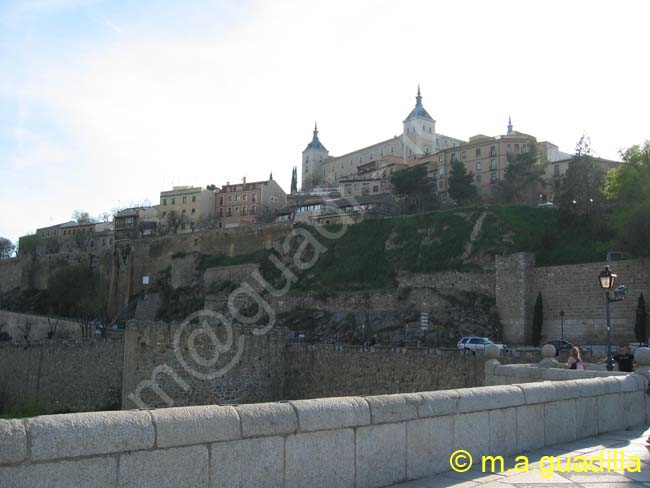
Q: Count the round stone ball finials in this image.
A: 3